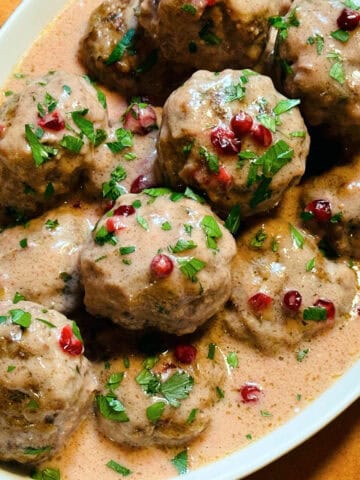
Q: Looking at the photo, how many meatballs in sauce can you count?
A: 11